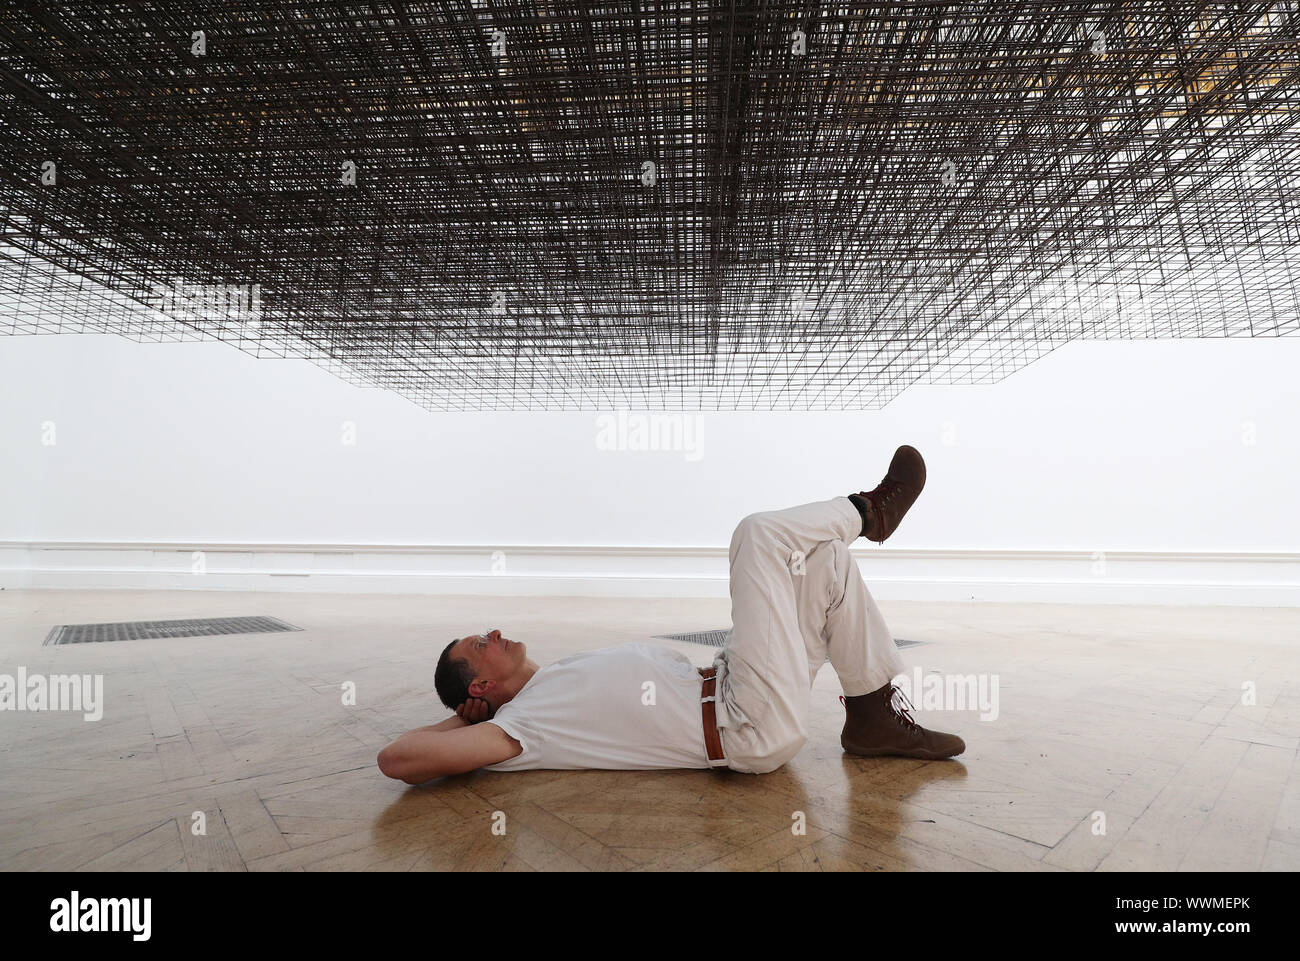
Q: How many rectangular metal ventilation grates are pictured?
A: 2